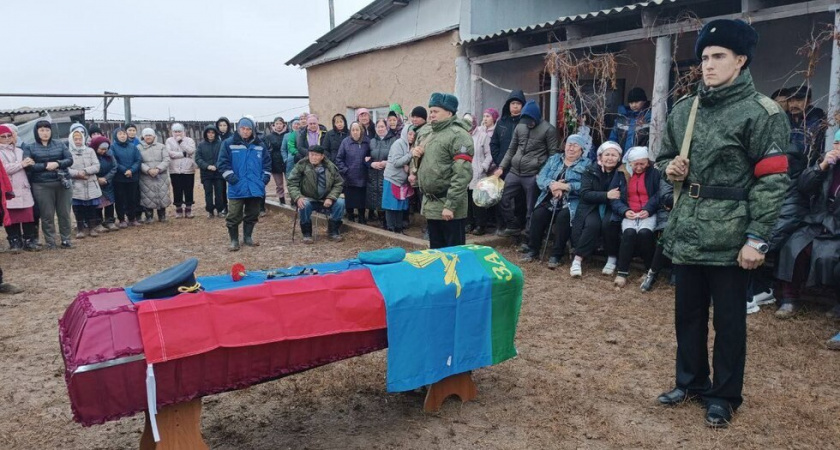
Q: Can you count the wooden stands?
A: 2